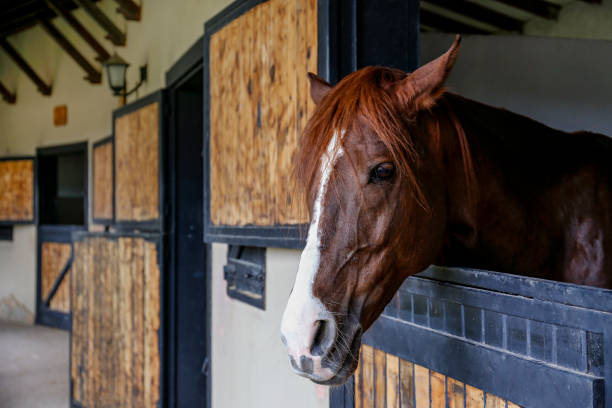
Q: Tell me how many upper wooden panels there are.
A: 4